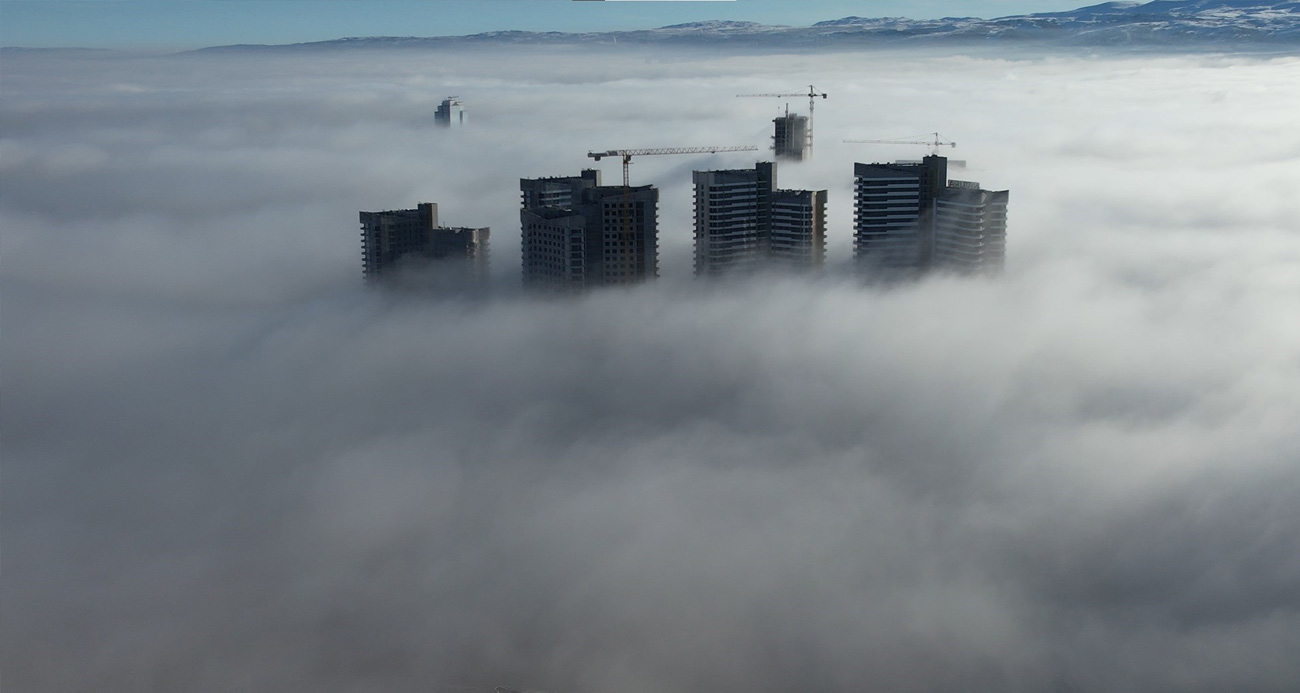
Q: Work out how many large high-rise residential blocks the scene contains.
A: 4